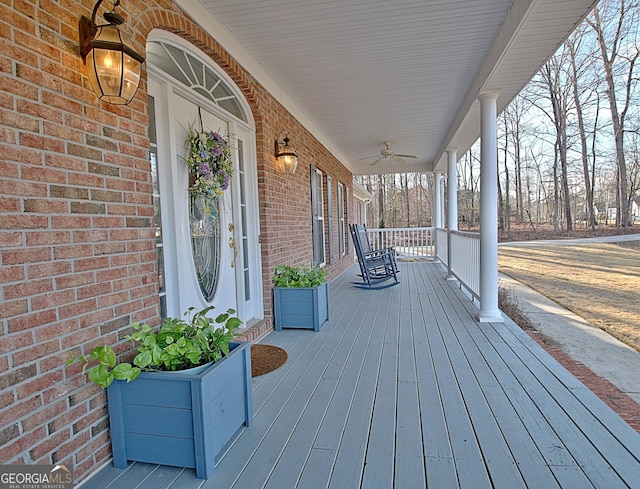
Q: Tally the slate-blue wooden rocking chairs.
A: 2